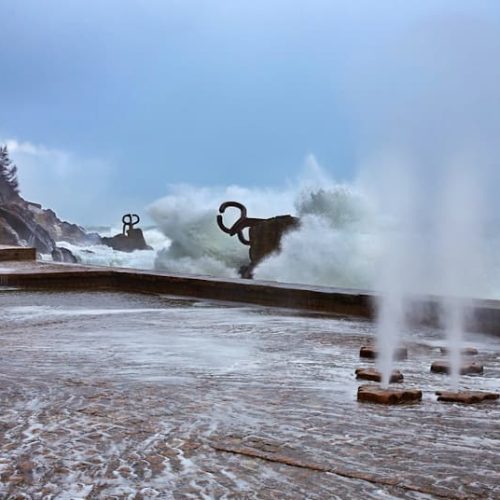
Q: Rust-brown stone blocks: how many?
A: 6